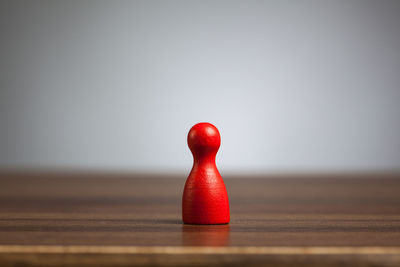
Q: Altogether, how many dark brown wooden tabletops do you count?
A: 1